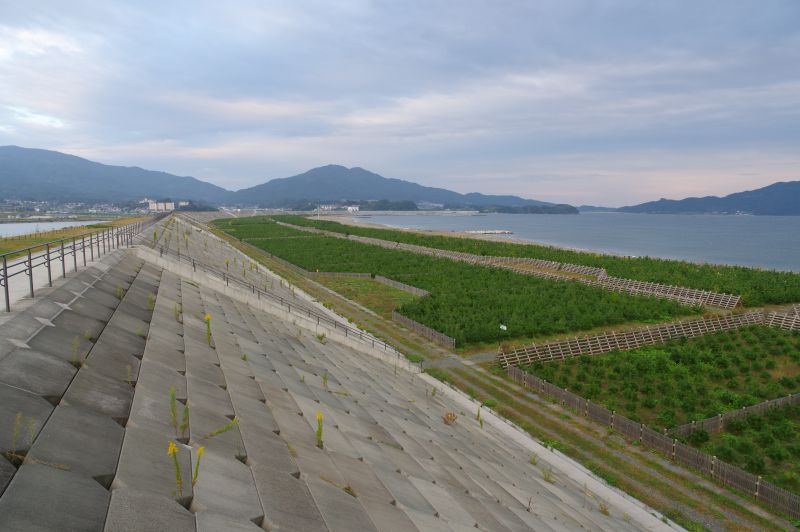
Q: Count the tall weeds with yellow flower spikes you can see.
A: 4